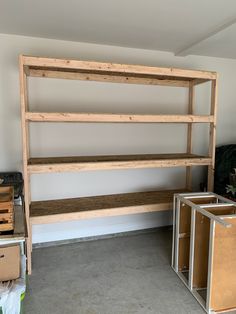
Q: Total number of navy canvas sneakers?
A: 0